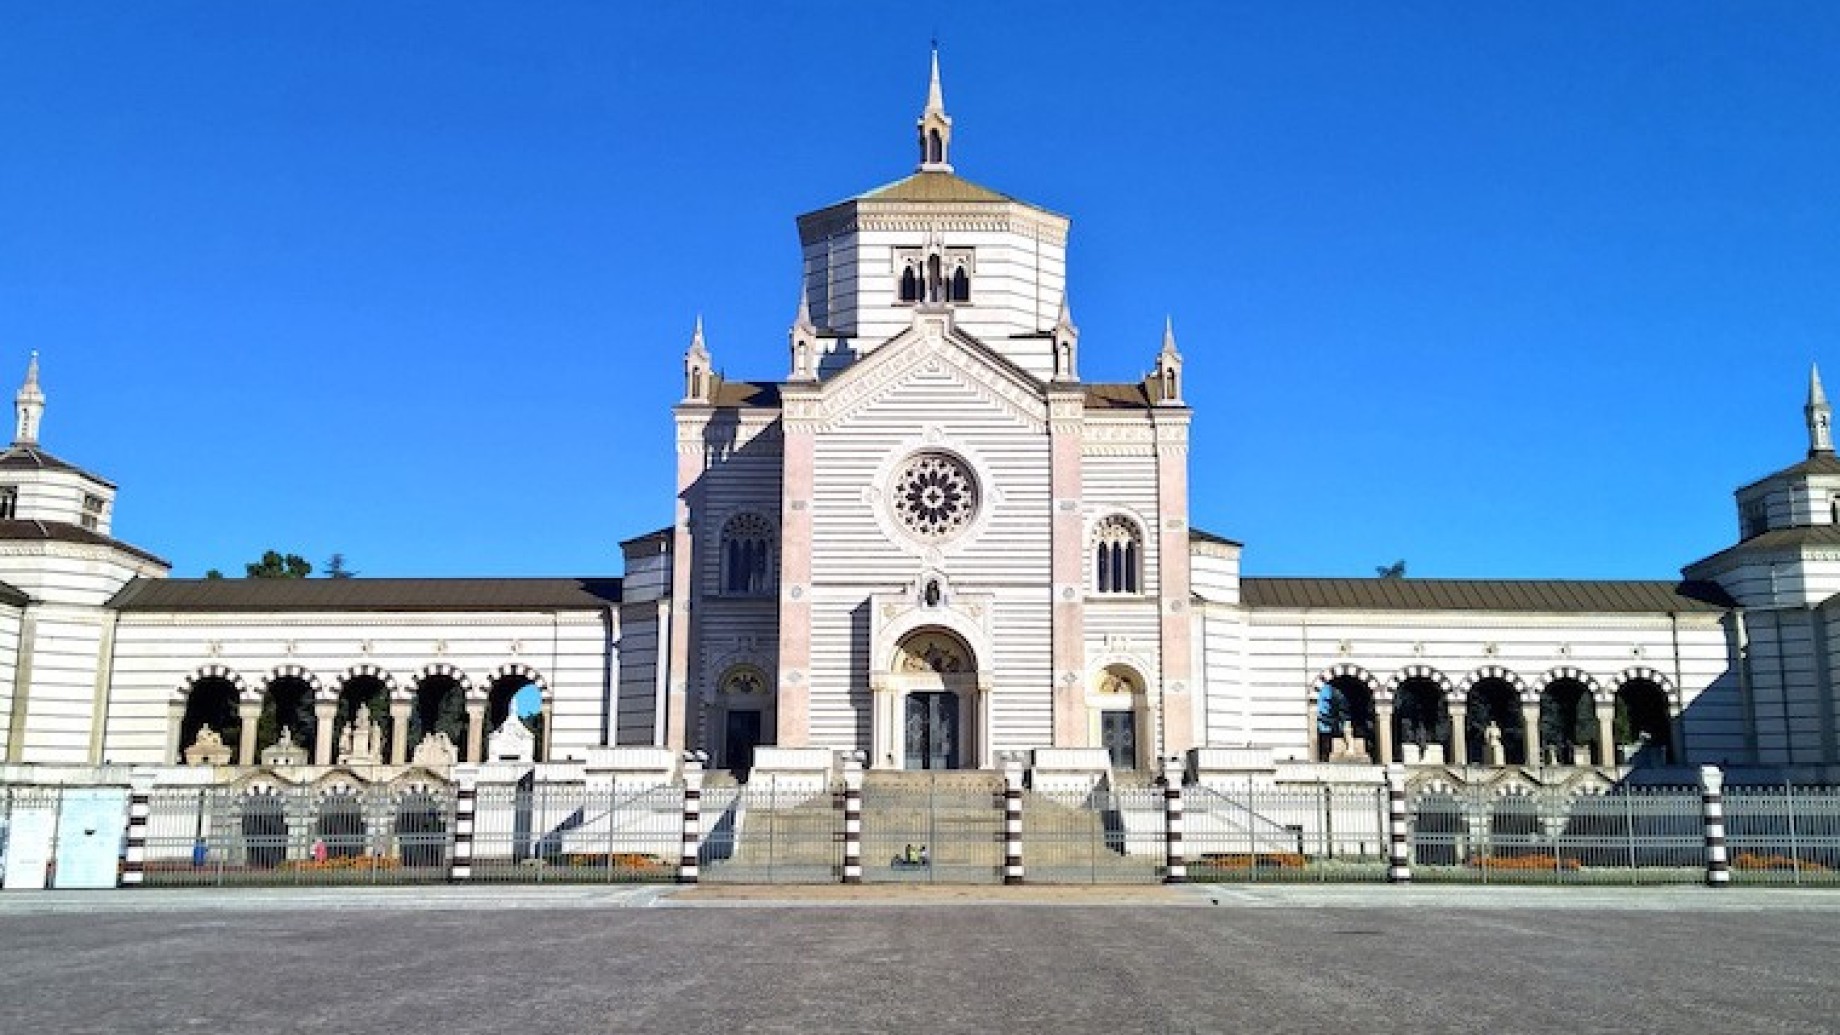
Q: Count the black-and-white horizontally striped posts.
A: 8